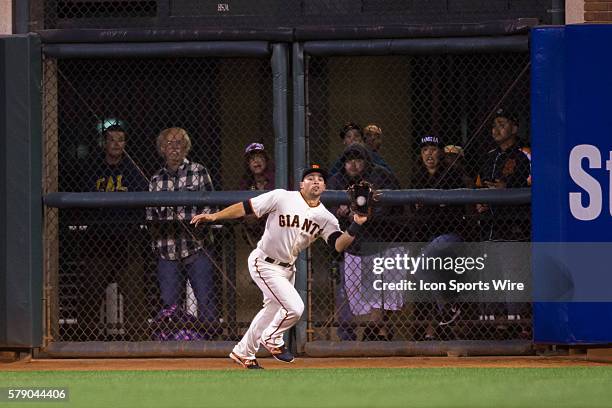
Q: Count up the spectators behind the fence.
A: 9